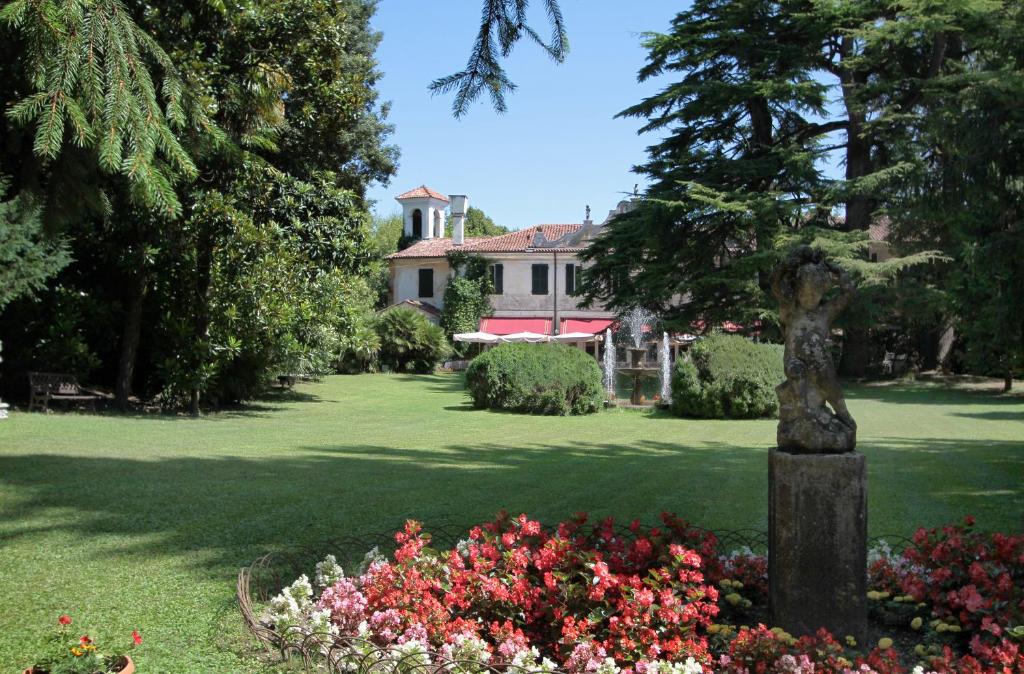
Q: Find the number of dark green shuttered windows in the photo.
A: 4